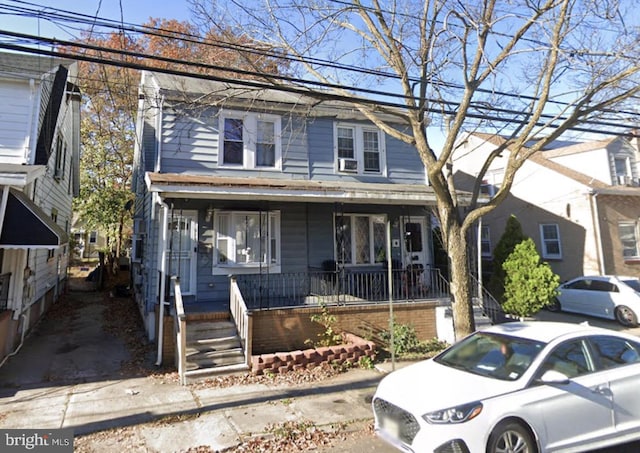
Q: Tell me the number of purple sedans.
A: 0